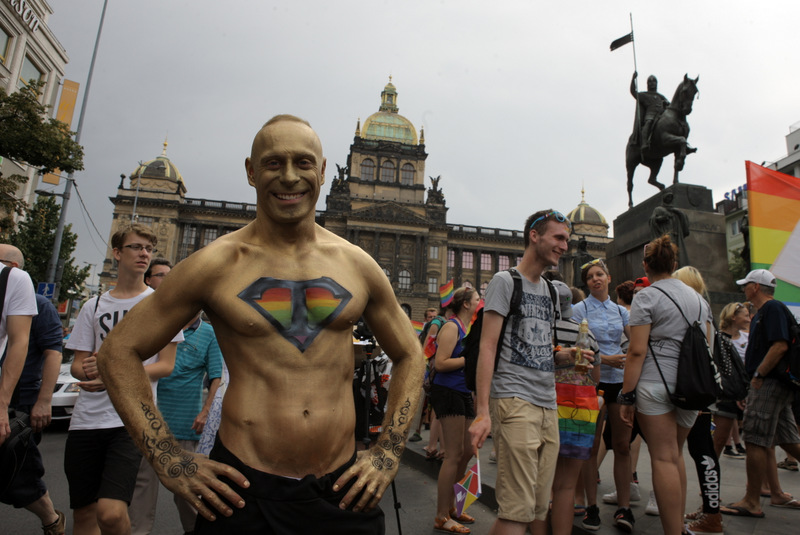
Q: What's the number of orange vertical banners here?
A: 1